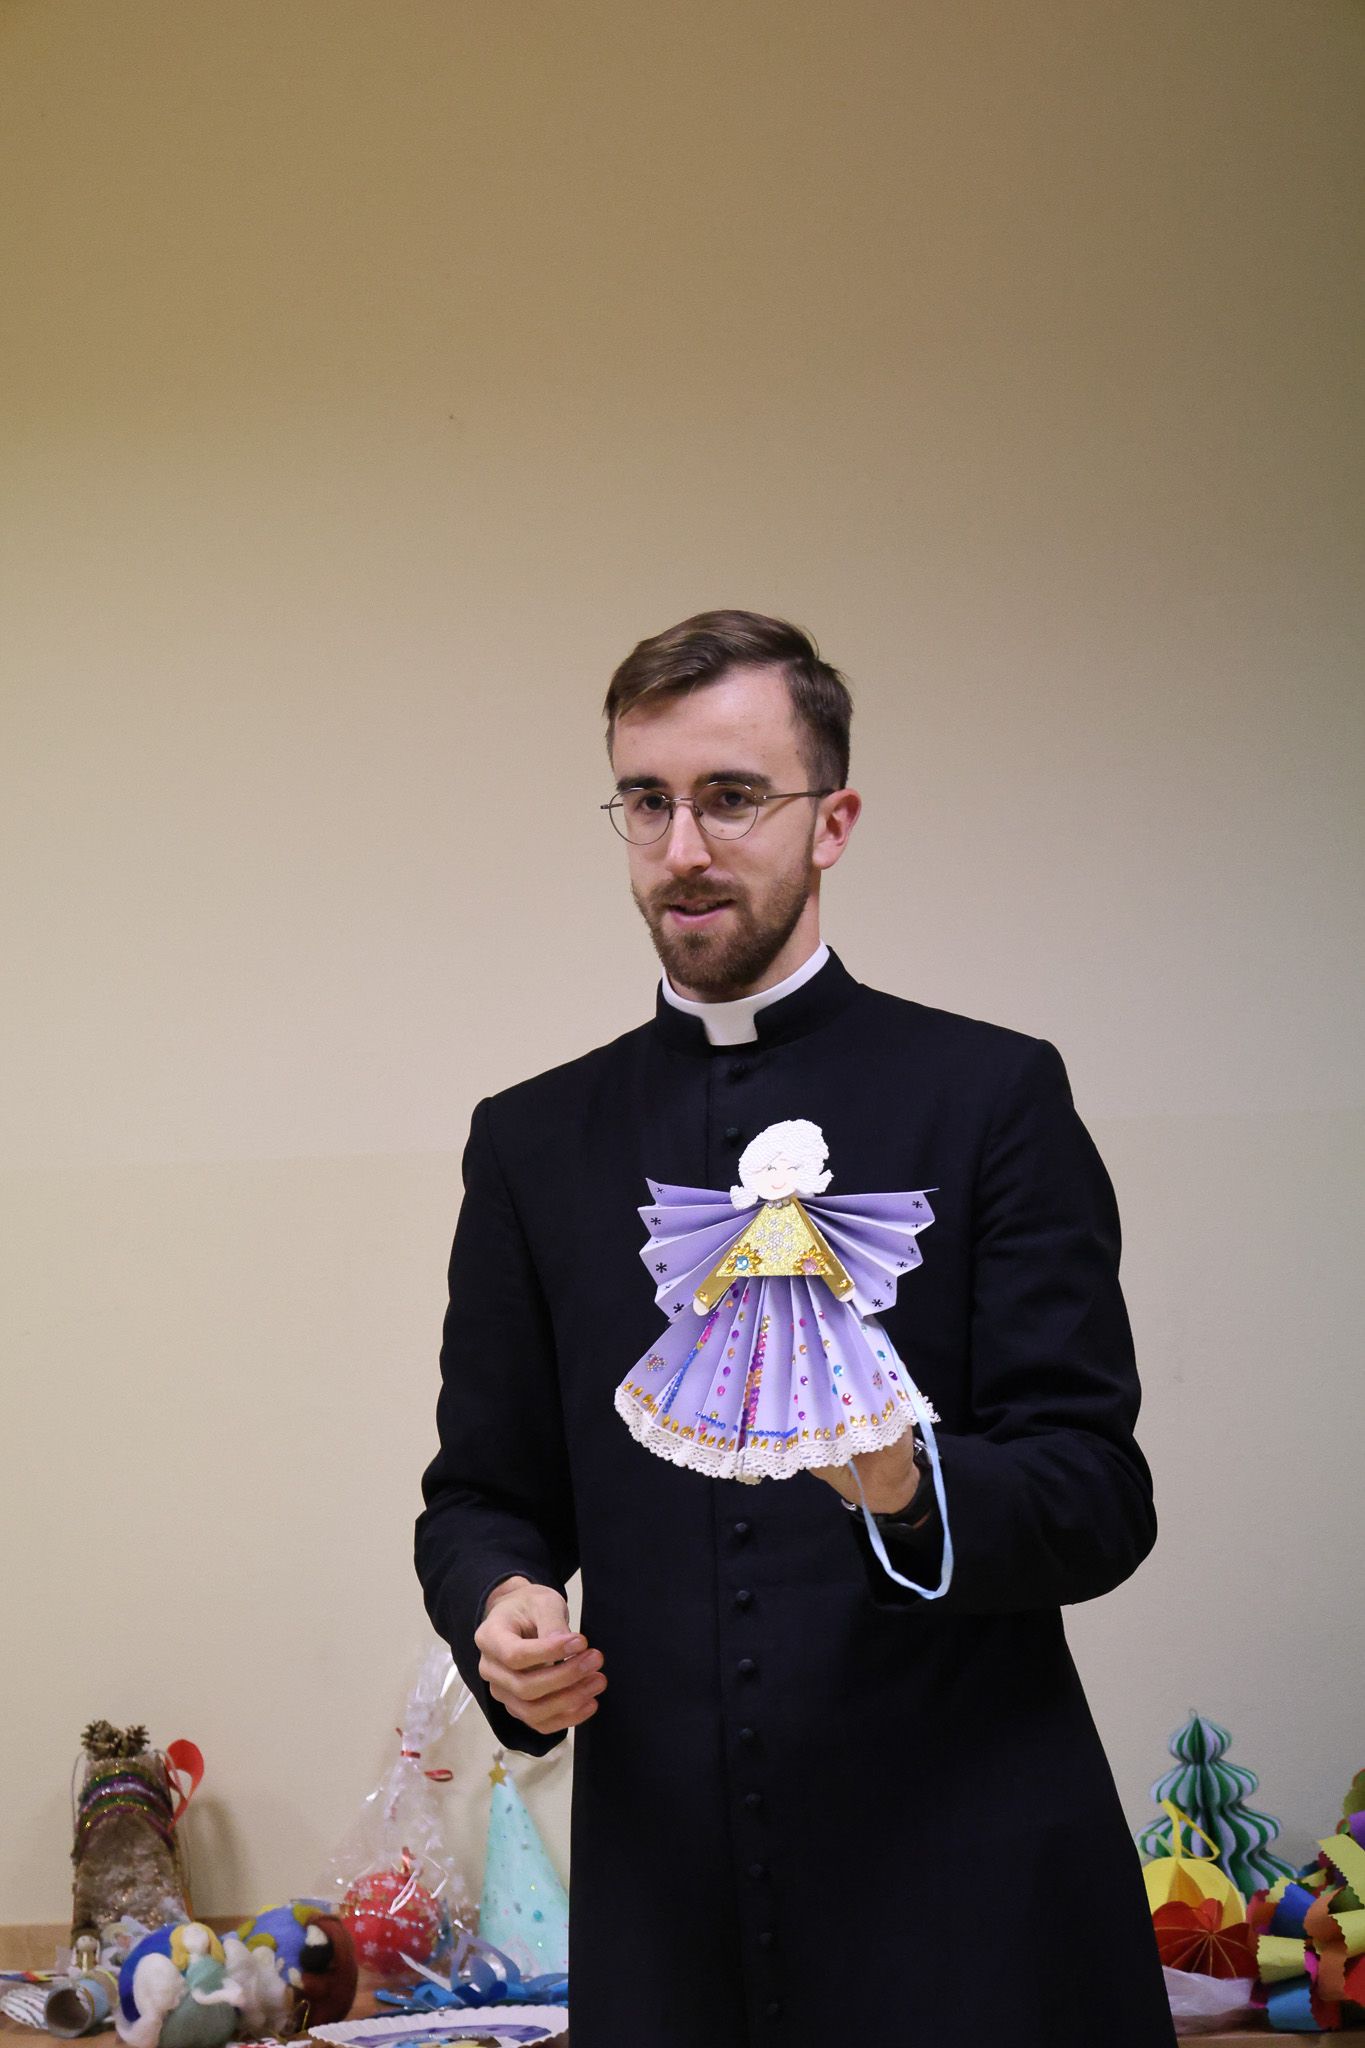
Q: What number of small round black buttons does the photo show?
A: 10